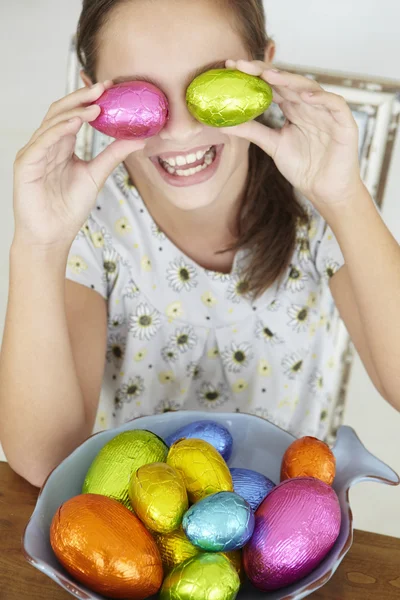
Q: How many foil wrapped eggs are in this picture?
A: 13